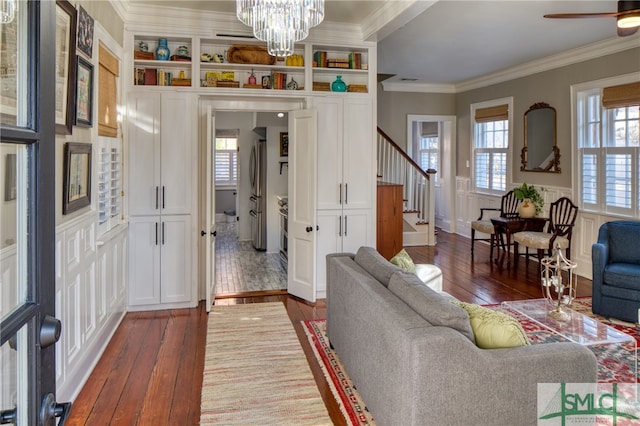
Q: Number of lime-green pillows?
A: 2